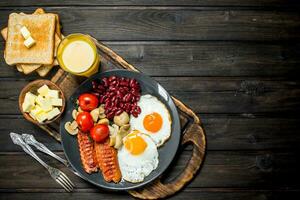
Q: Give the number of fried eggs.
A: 2